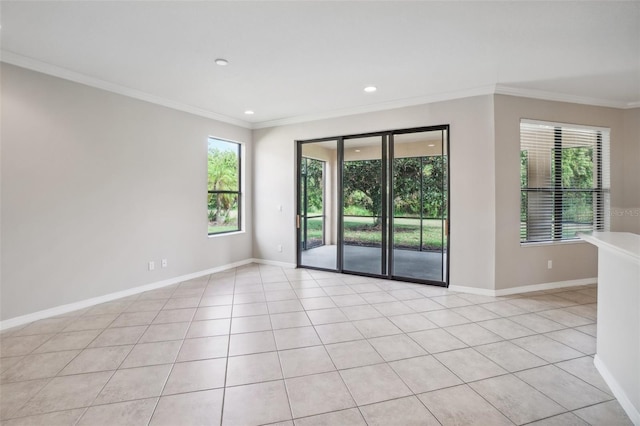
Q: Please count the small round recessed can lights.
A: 3